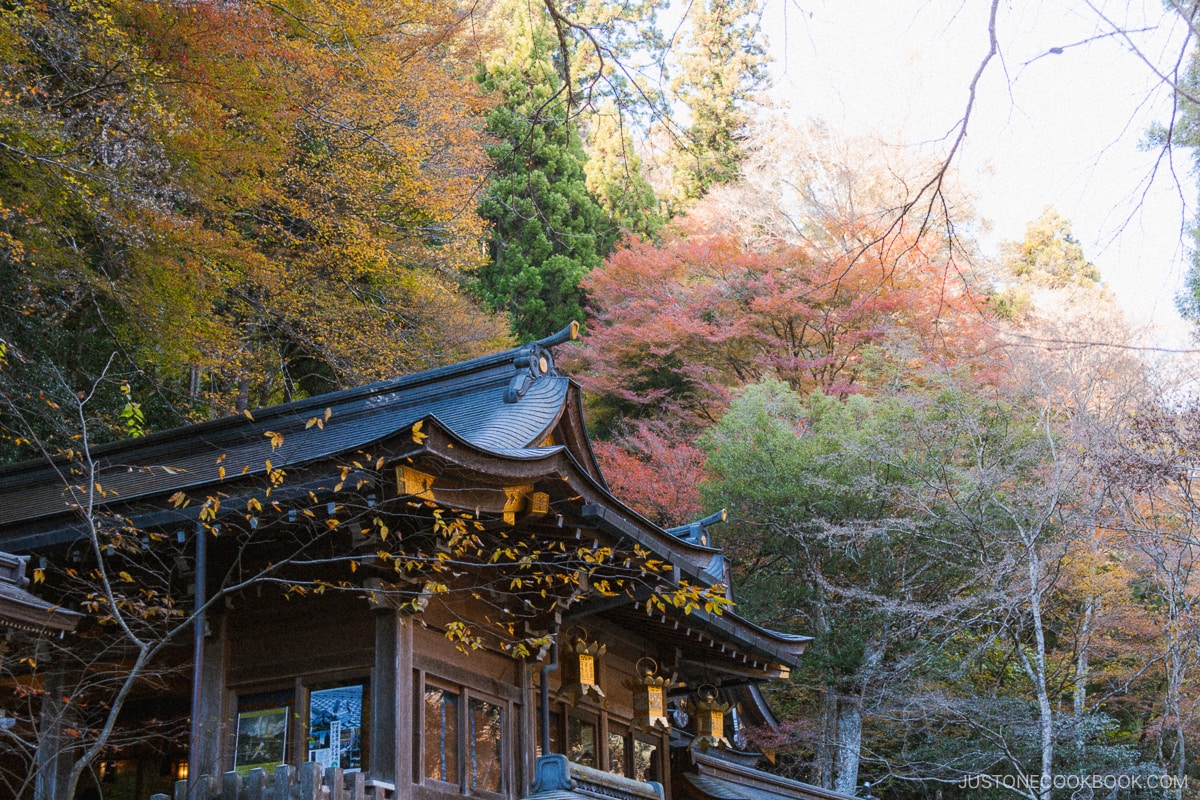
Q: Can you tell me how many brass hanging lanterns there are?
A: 3